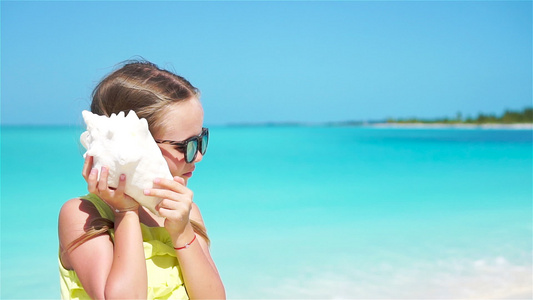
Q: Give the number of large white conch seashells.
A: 1